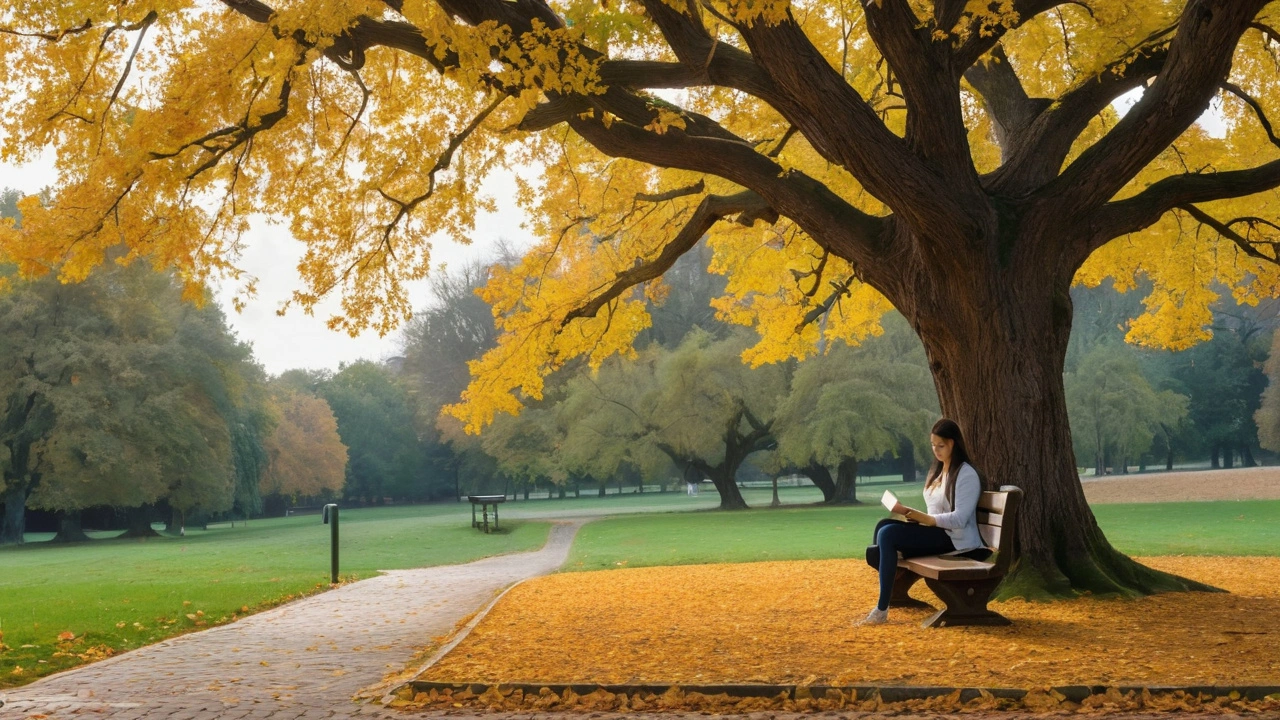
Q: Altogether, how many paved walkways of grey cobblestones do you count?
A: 1